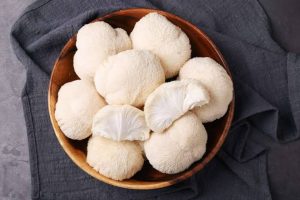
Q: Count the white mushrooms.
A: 9